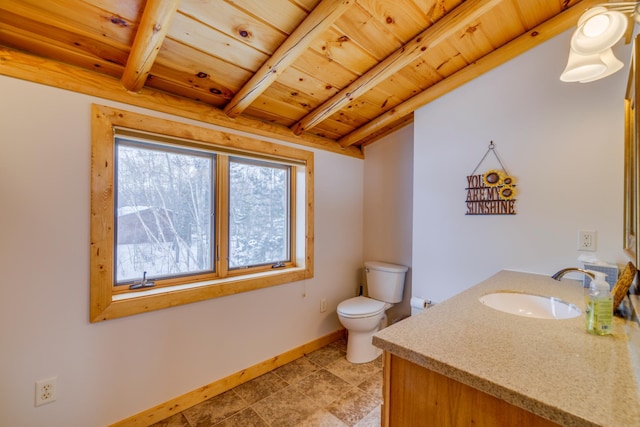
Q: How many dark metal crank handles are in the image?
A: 2